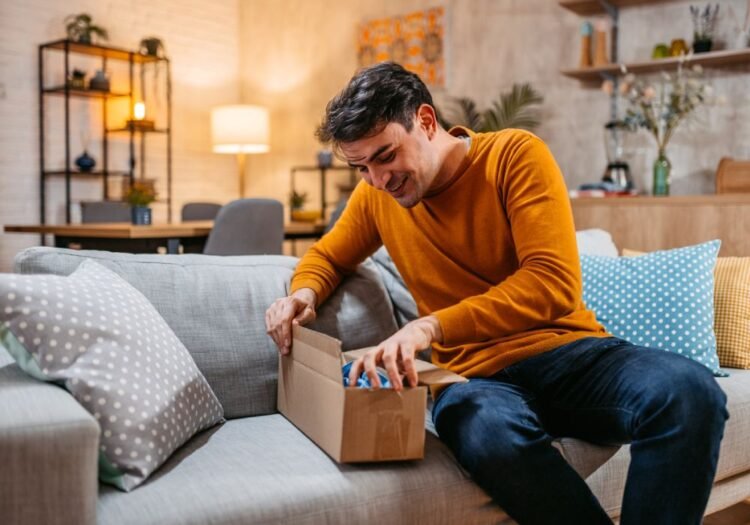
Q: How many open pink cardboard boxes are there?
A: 0